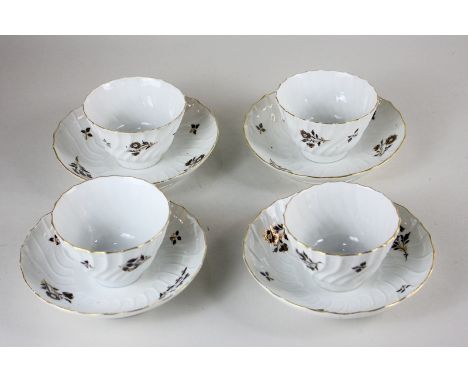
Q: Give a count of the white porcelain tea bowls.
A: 4